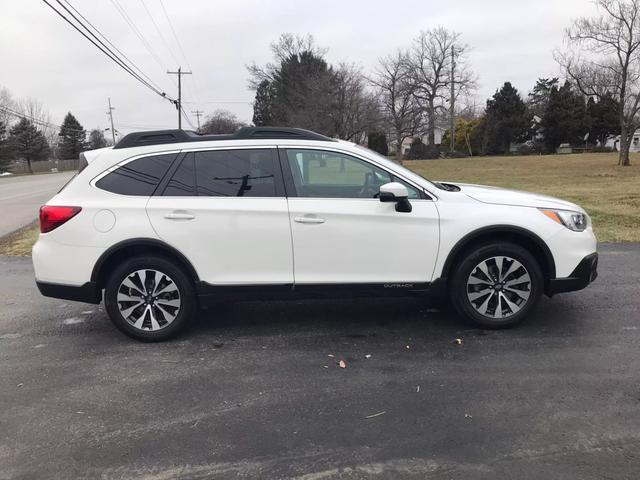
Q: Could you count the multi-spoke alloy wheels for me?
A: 2